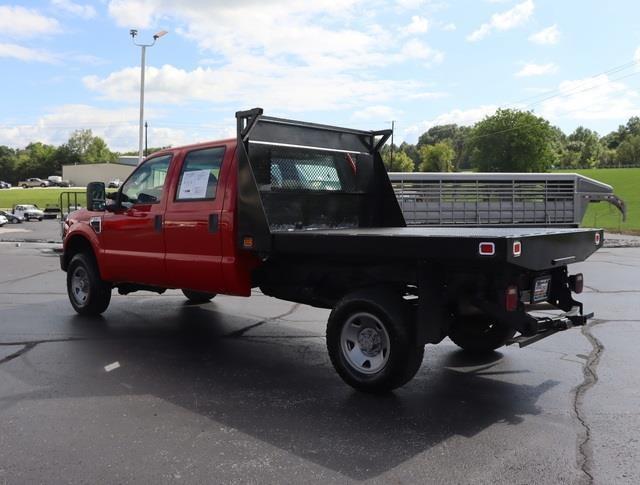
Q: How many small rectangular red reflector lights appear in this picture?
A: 3